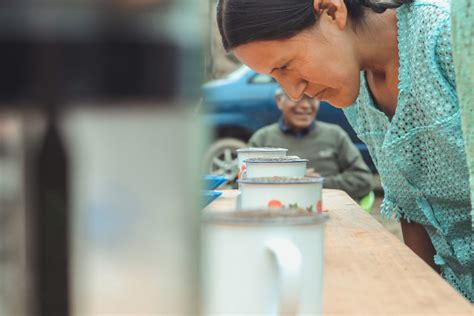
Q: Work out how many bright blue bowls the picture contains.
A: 2